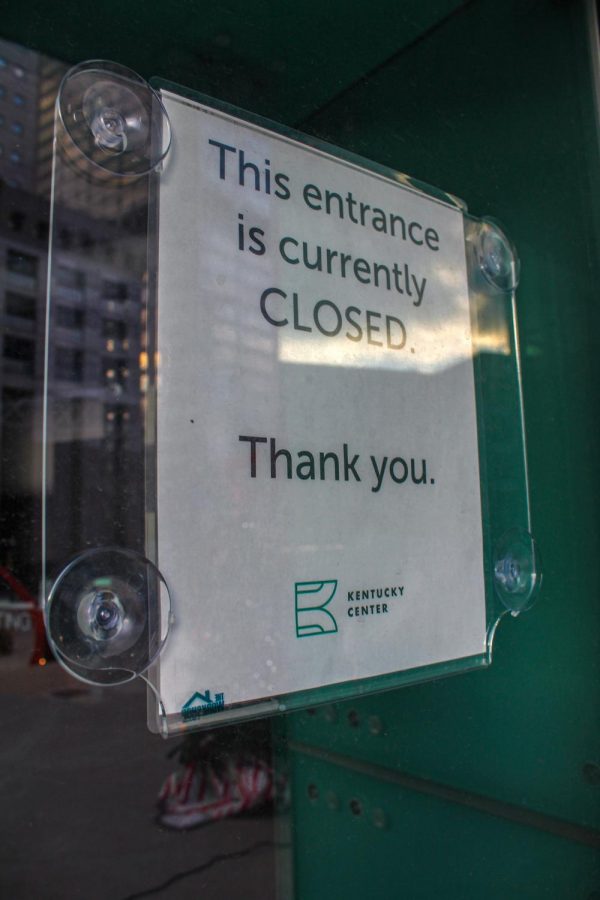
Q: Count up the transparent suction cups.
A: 4